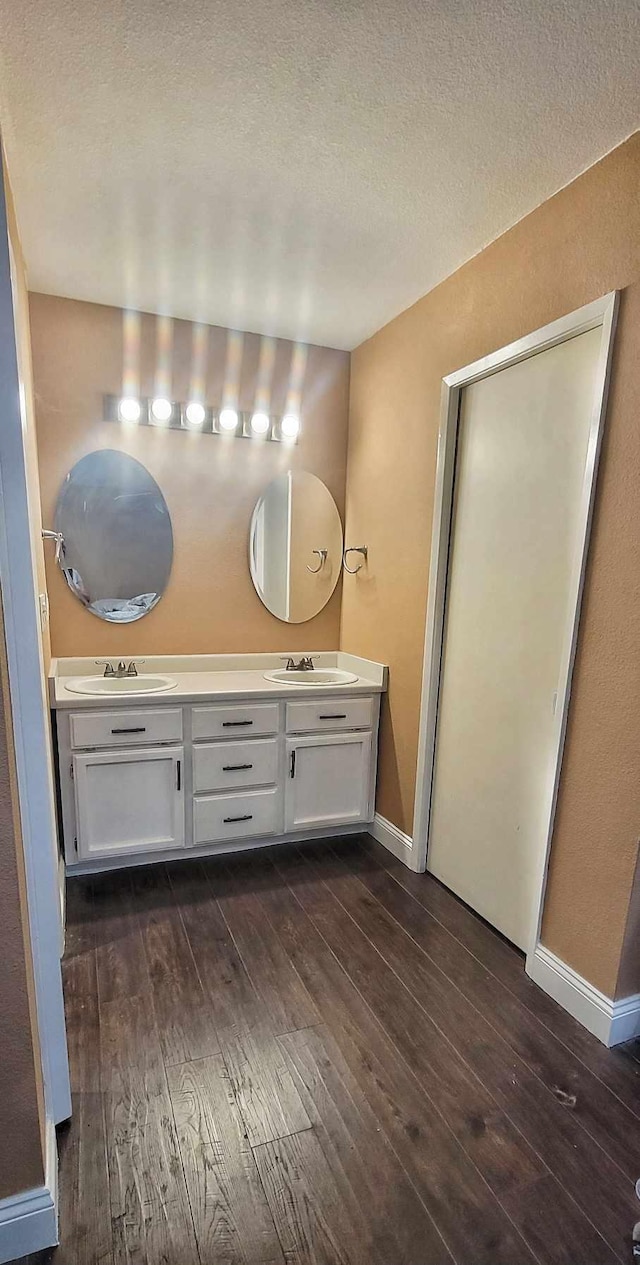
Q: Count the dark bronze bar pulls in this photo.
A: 7